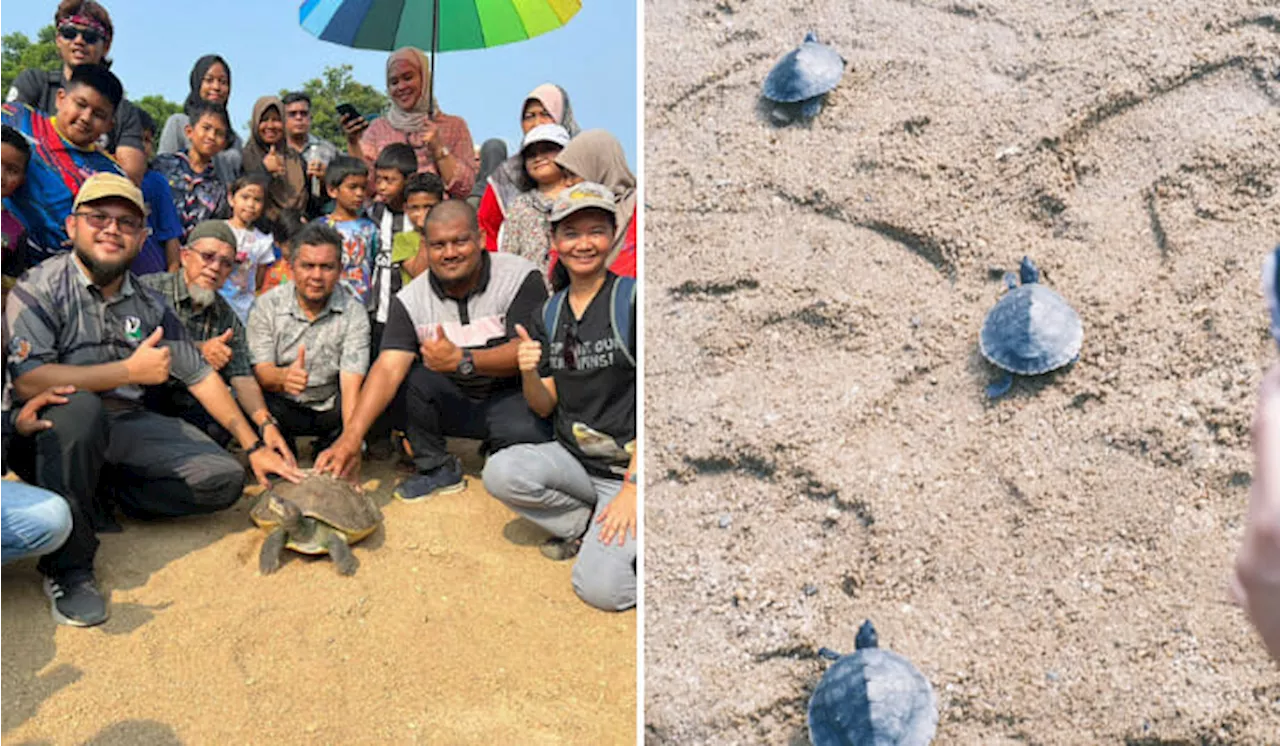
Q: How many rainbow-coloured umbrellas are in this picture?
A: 1